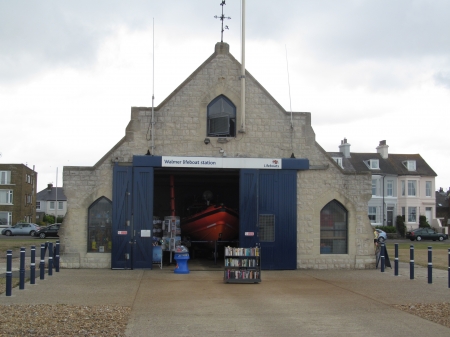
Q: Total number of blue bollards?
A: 11